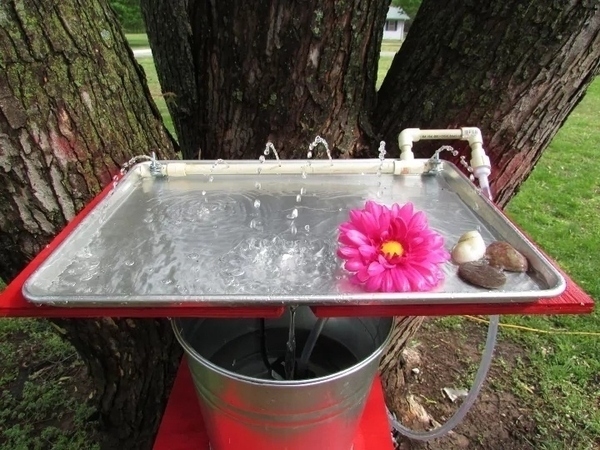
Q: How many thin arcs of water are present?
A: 6